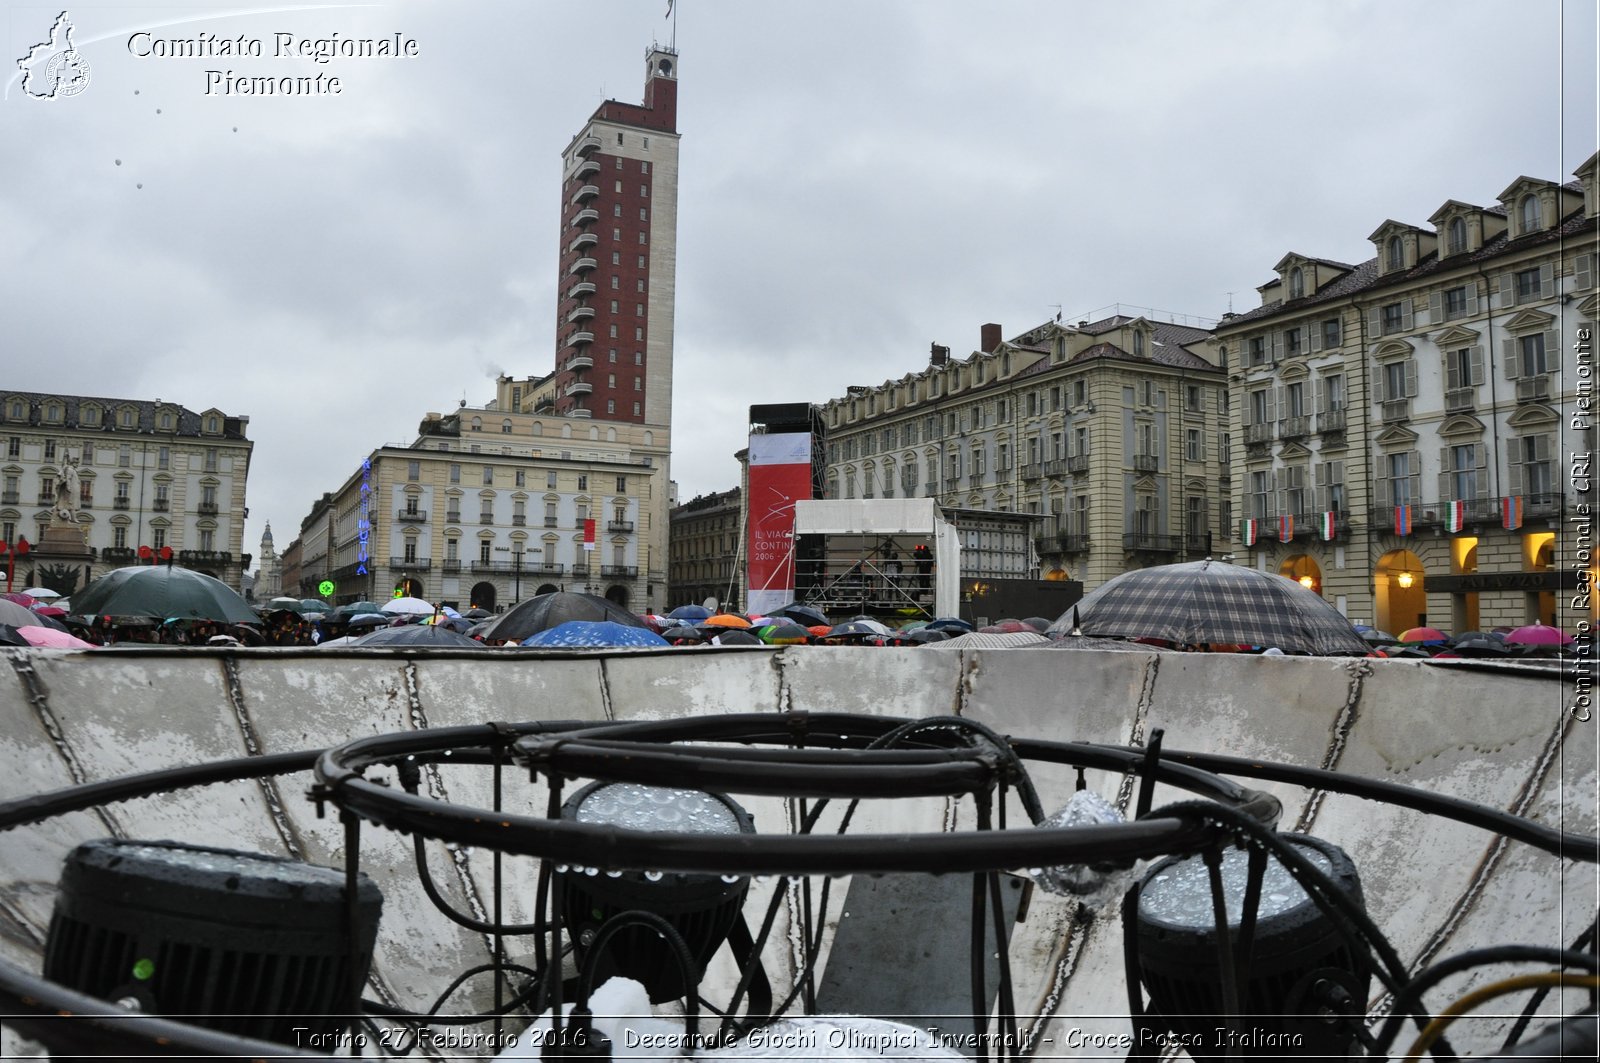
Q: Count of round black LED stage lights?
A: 3